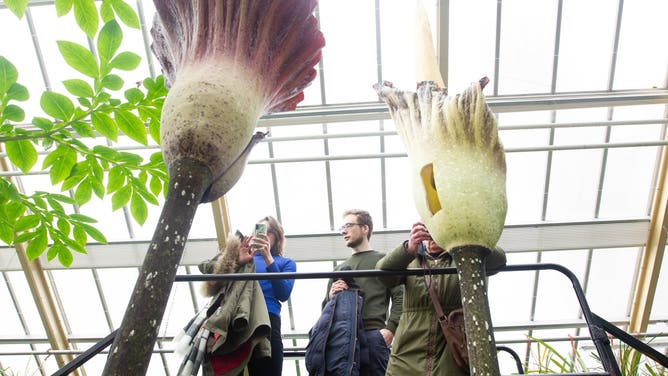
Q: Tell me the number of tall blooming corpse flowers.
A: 2